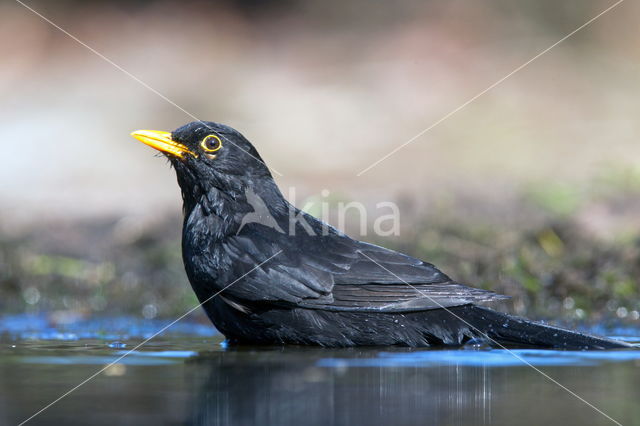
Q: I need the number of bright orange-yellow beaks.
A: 1